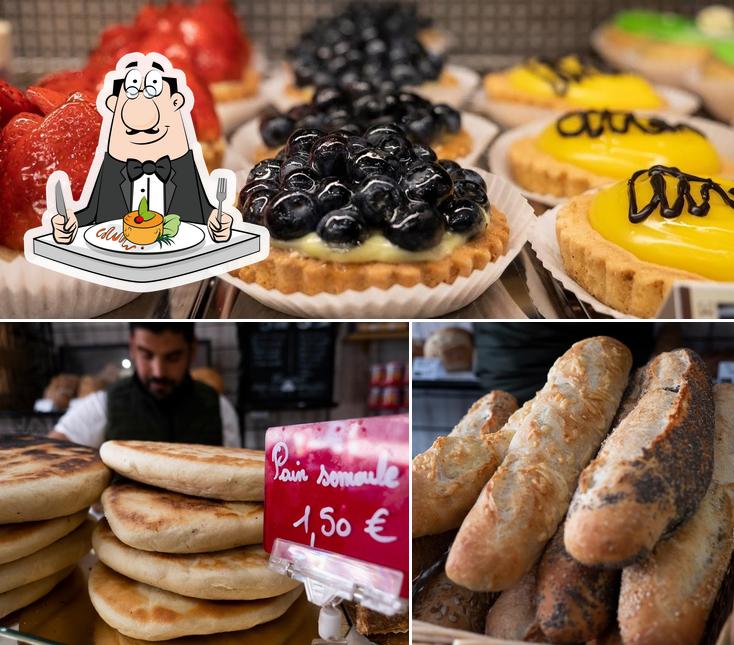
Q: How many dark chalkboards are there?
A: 1